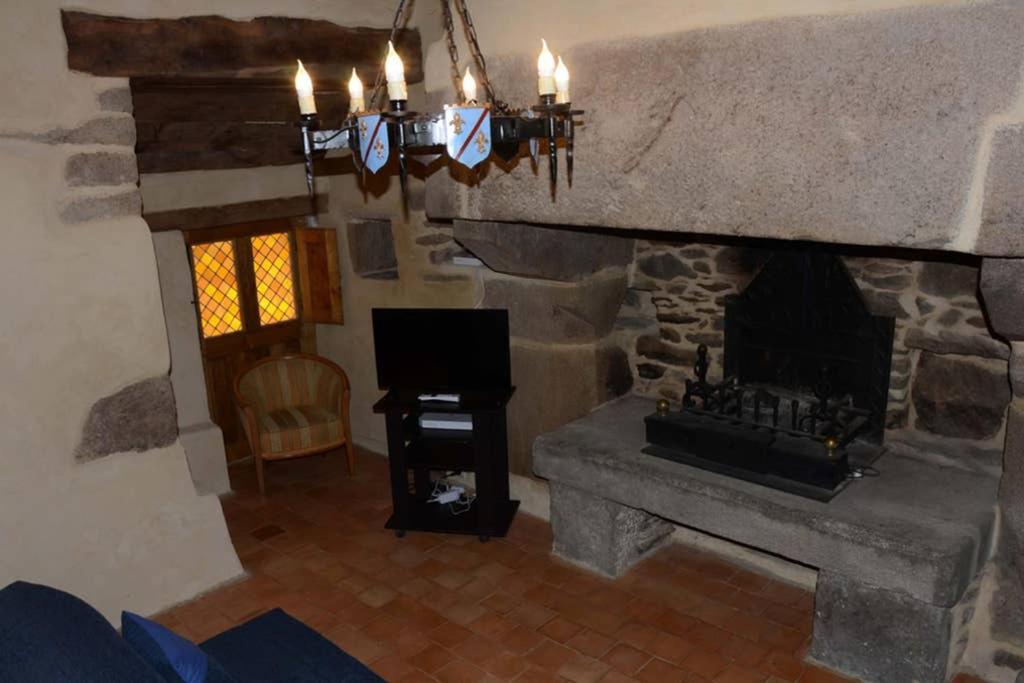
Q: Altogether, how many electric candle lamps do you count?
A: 6